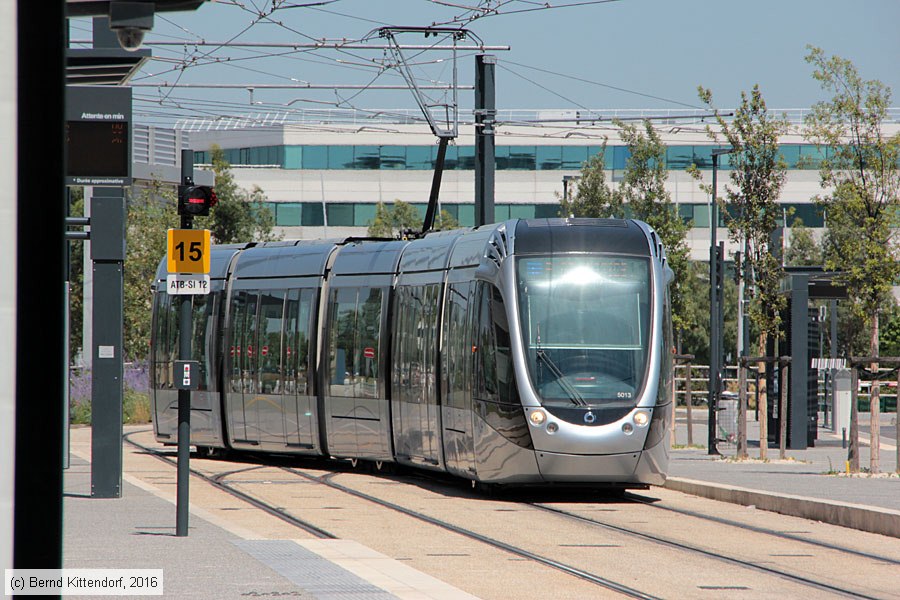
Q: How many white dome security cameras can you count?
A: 1